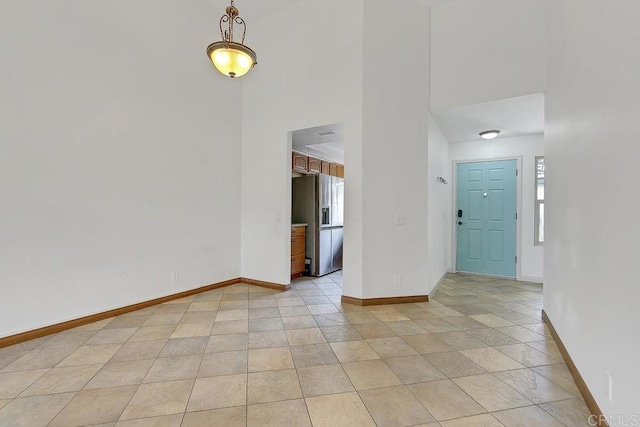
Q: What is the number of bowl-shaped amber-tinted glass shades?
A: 1